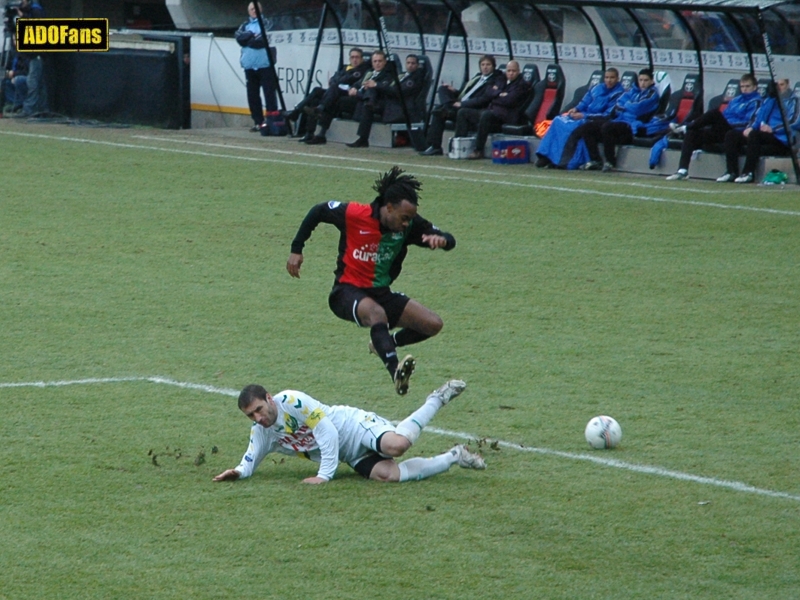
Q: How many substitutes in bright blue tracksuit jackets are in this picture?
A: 4